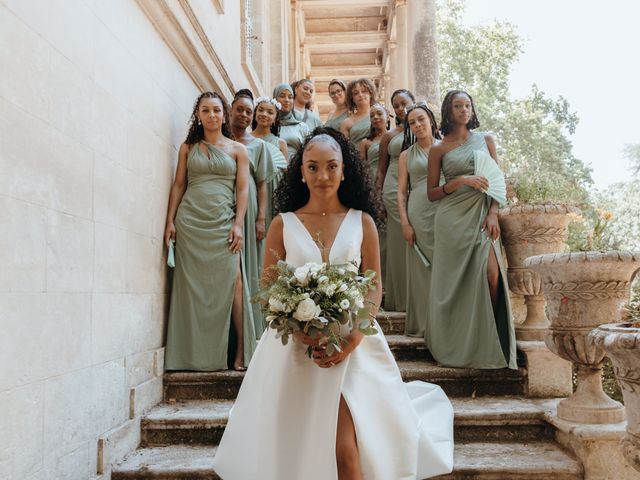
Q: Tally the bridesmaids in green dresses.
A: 11